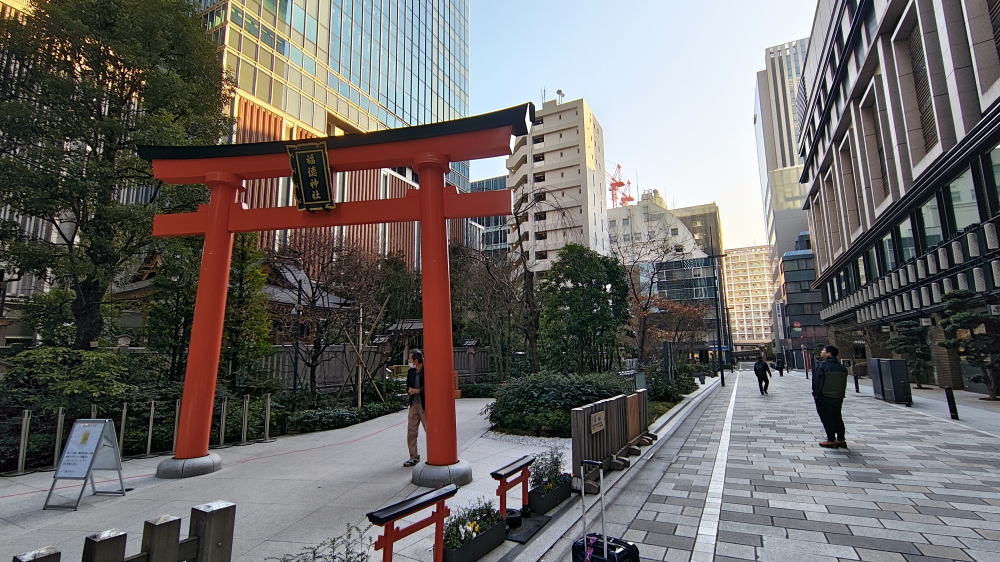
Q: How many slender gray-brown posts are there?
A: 9